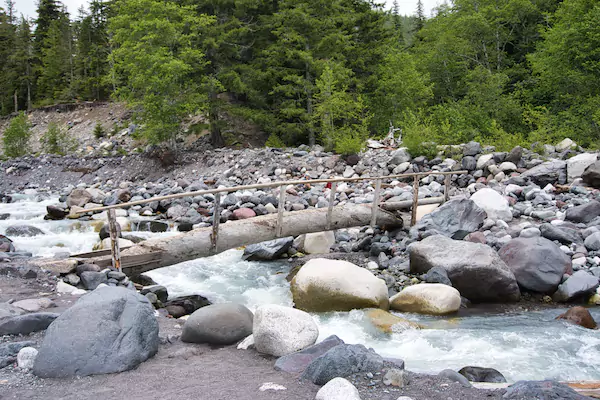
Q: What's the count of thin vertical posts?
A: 7